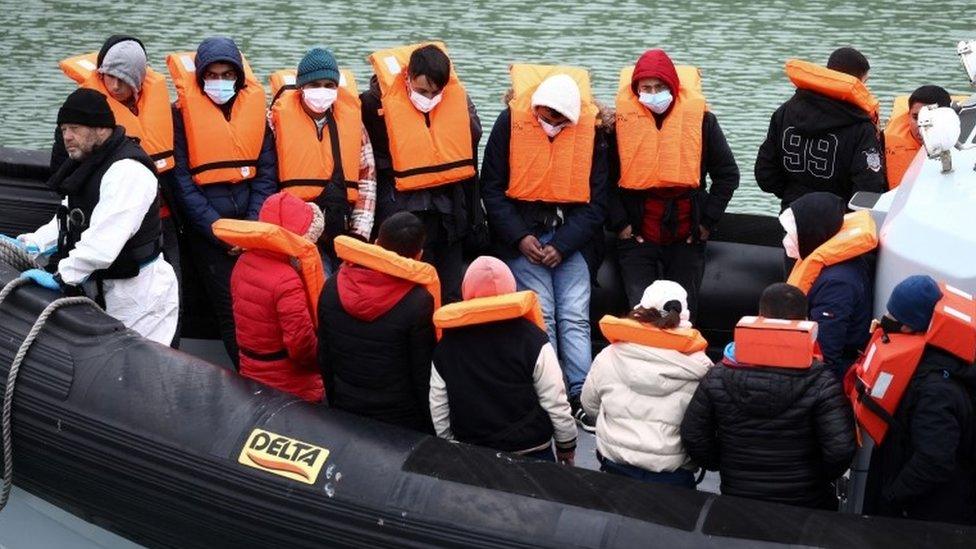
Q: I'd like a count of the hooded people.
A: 7